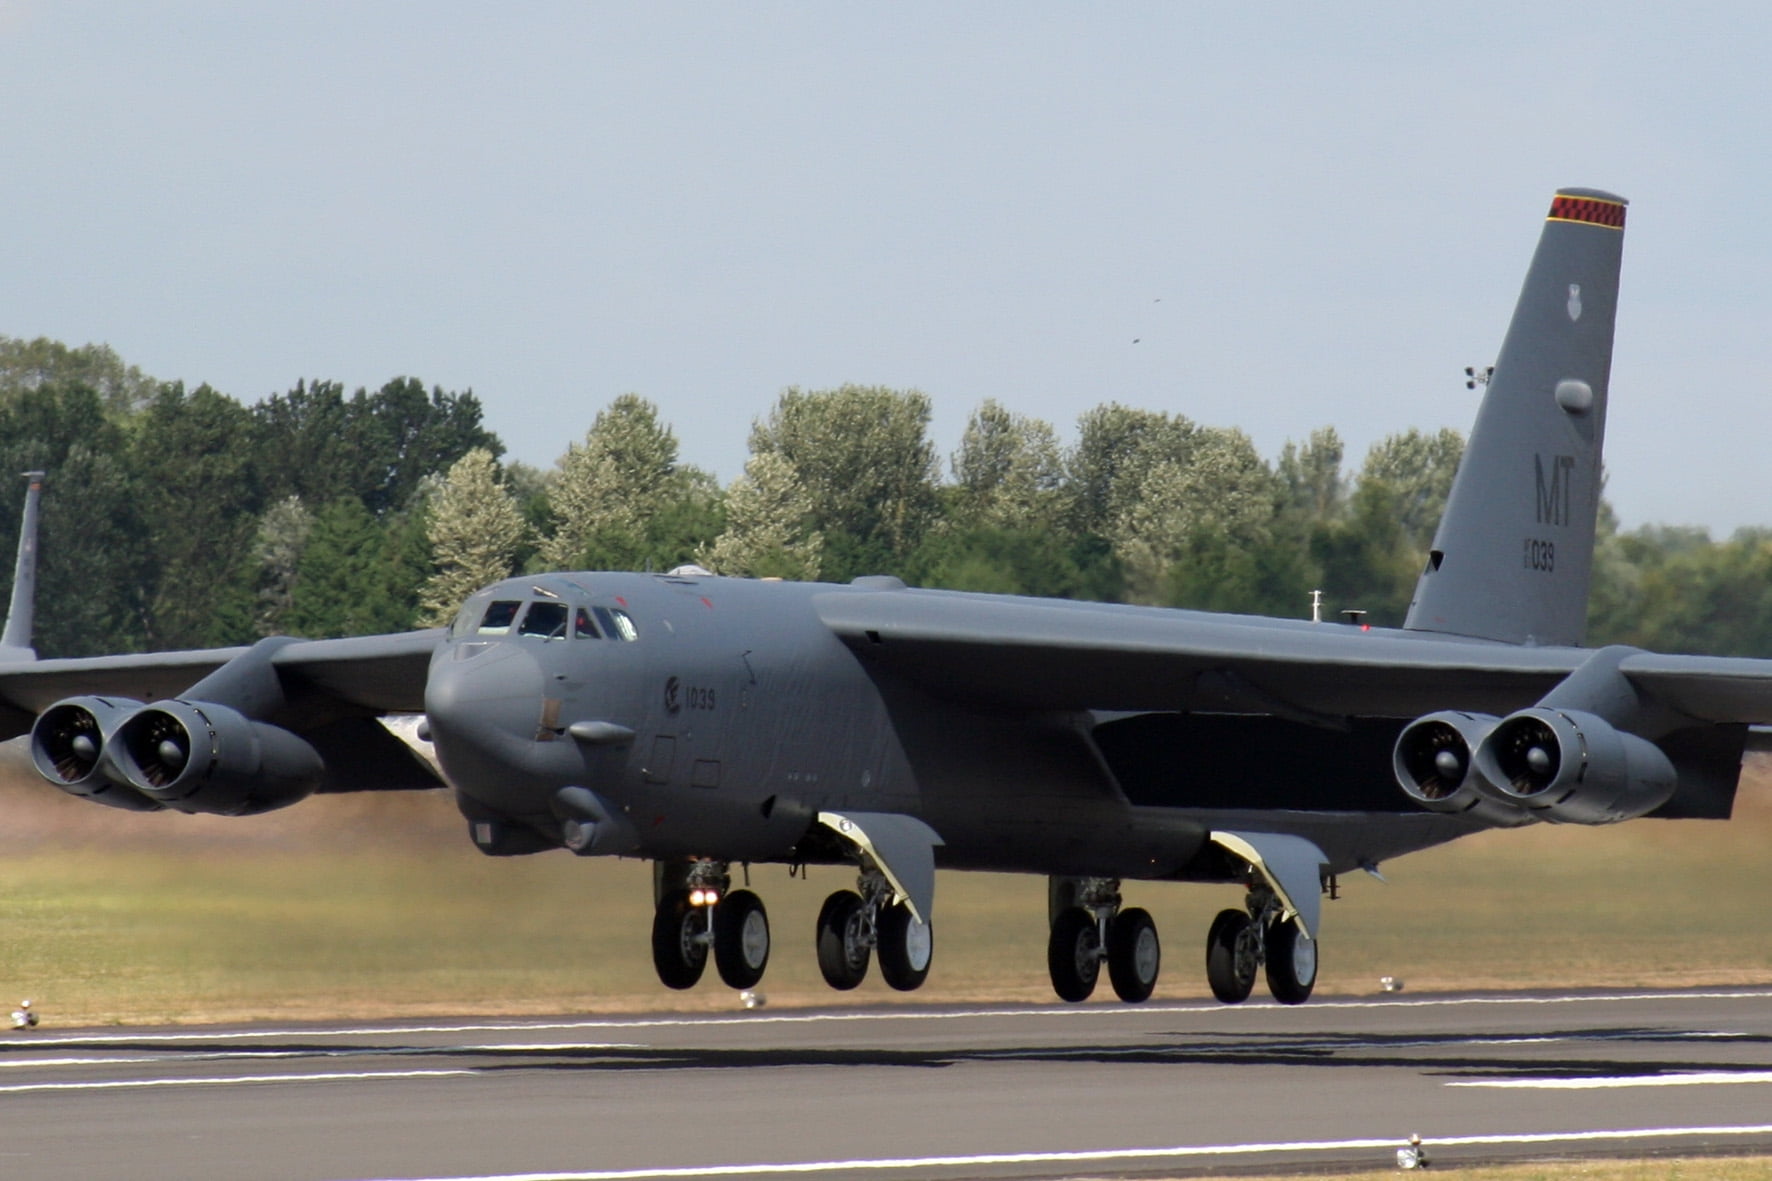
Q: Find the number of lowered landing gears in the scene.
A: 4